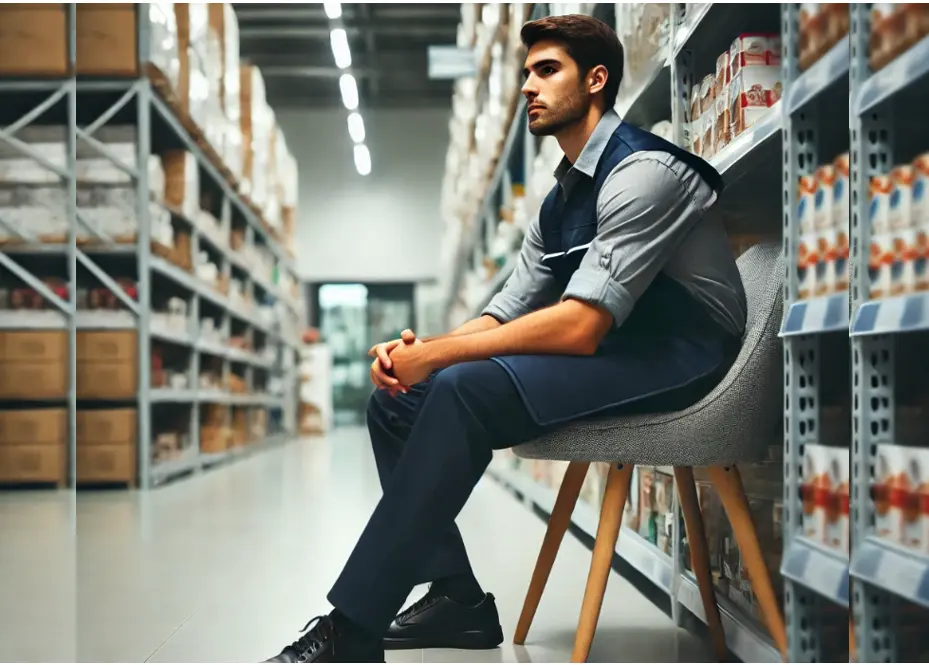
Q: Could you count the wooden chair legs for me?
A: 4